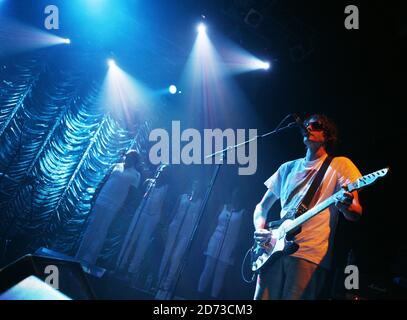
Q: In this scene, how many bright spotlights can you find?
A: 5